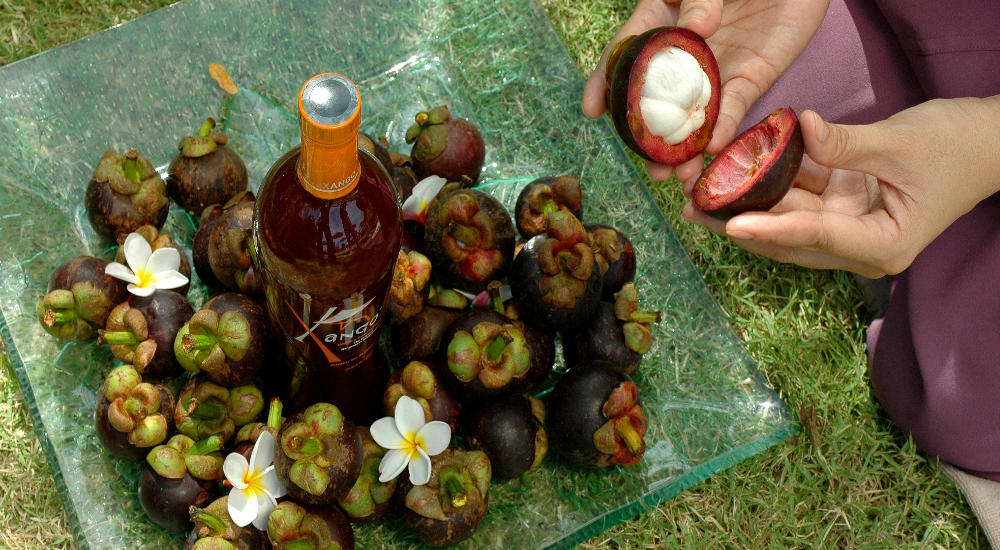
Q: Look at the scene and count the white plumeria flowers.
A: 4